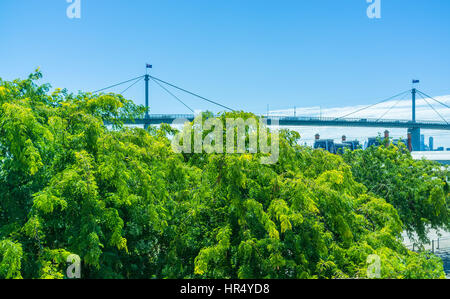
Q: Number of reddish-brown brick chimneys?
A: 4